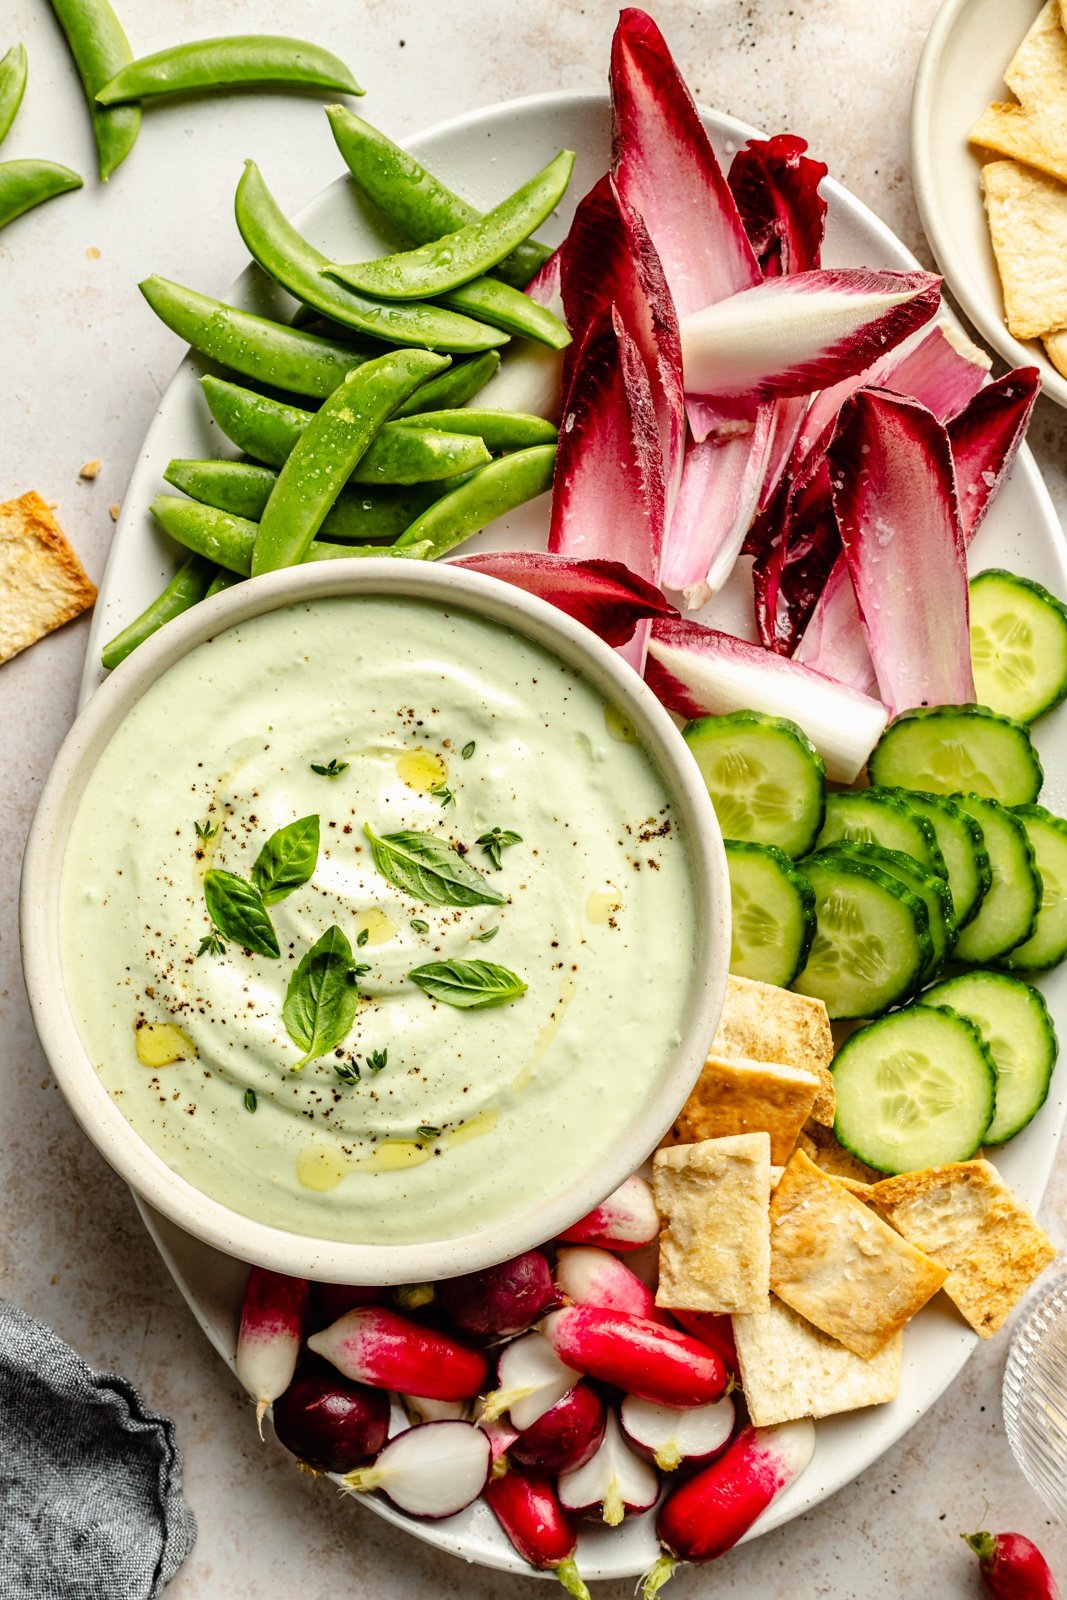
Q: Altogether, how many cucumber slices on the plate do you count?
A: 12